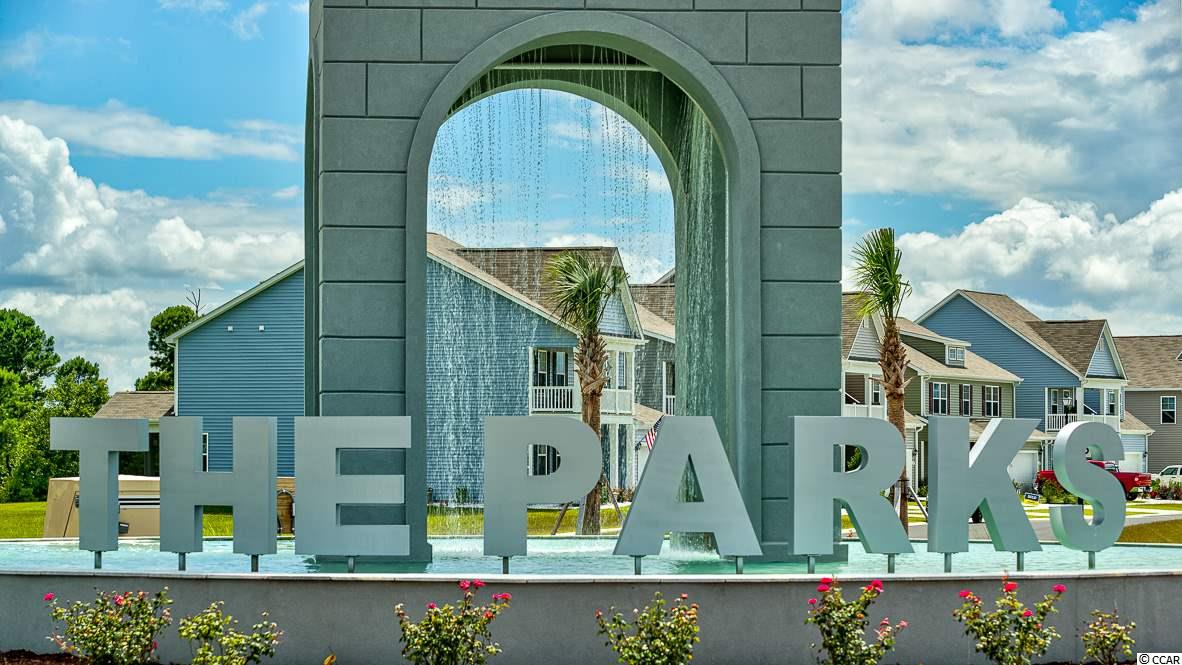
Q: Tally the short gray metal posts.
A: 12